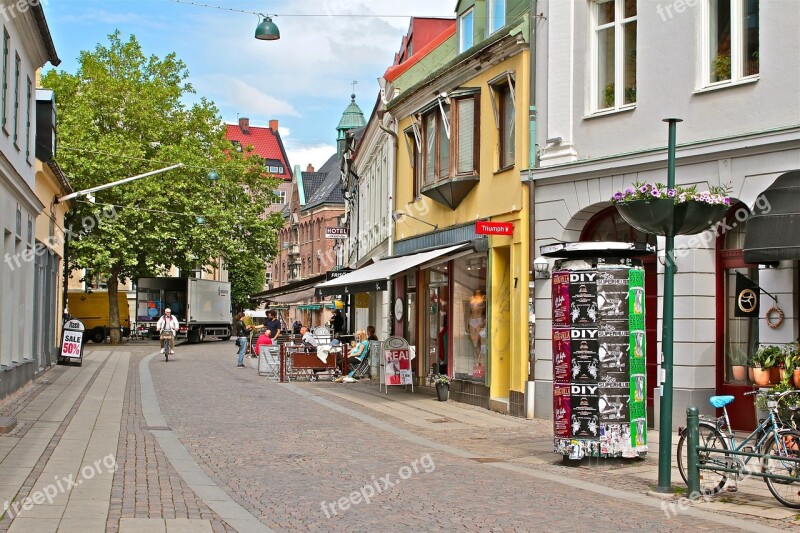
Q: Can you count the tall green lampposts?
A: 1